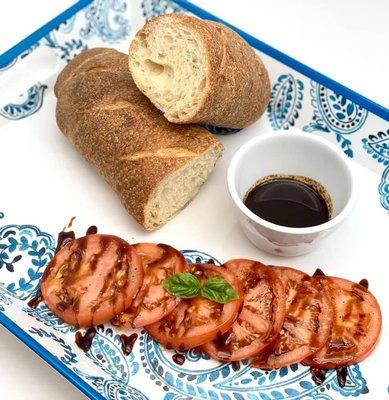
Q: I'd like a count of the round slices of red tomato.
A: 6